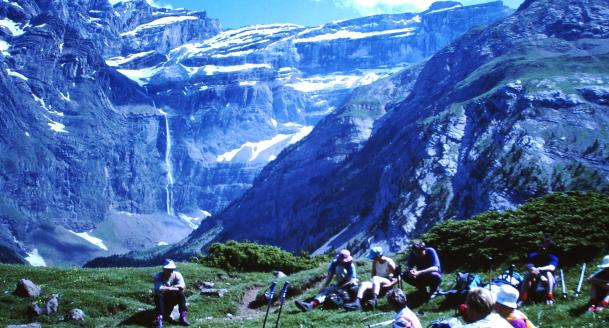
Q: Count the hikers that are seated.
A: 9